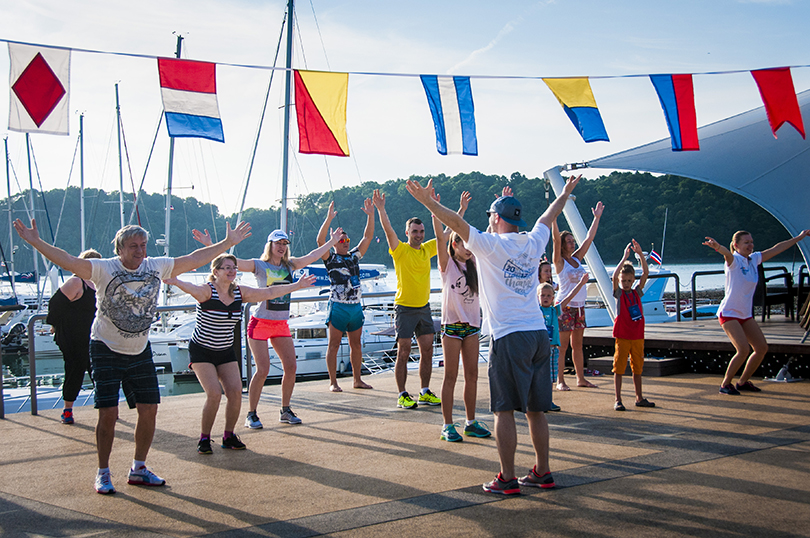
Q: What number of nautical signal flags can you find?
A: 7